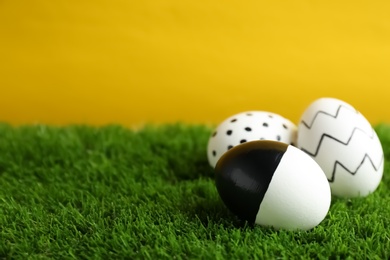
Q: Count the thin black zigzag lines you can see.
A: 3